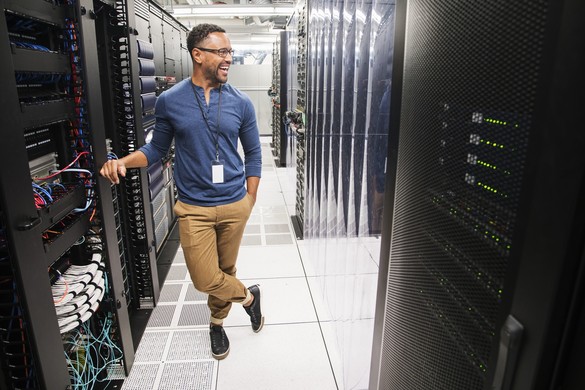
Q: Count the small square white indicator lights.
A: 4